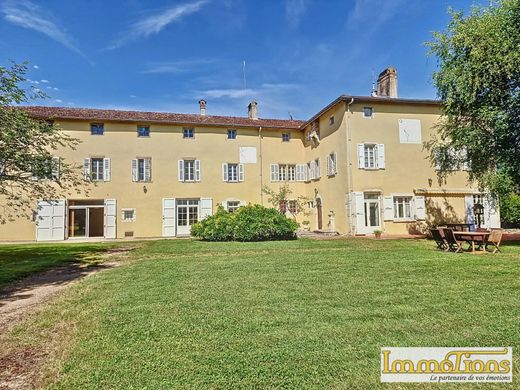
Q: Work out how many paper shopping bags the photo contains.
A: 0